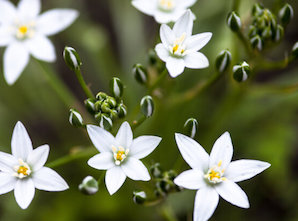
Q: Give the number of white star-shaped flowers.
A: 6